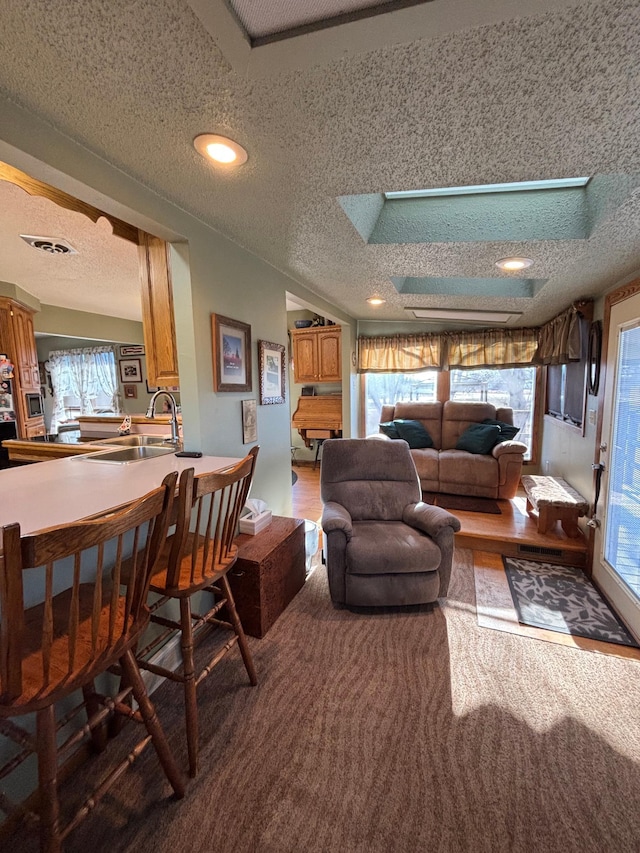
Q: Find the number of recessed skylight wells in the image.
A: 2